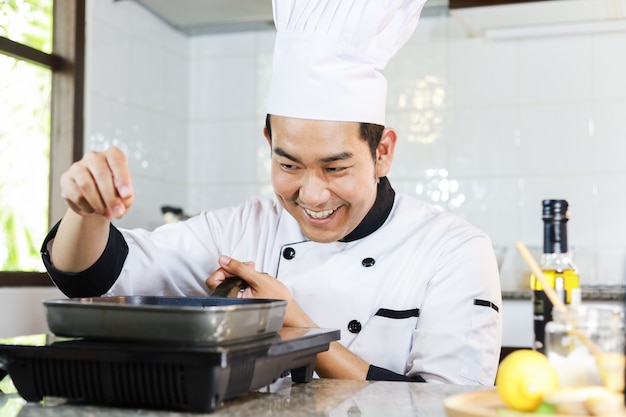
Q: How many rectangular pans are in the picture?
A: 1